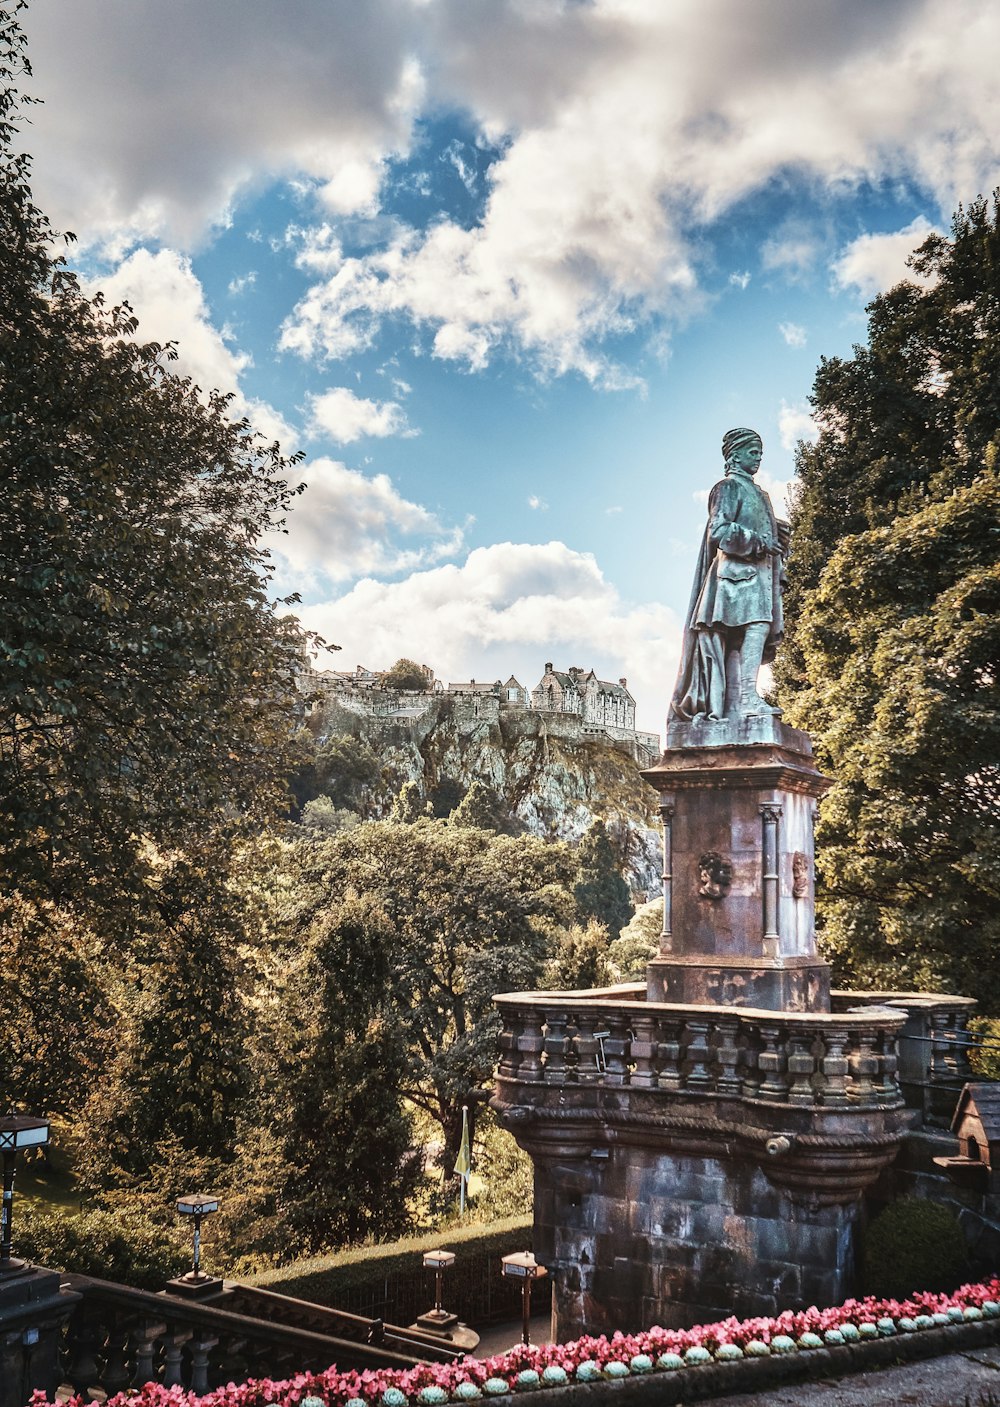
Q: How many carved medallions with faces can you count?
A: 2